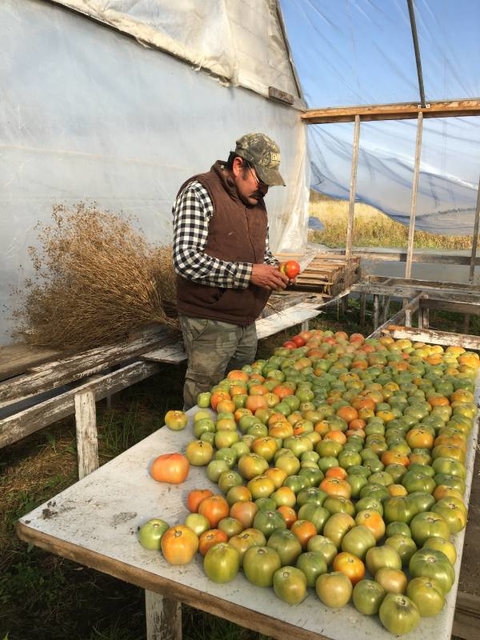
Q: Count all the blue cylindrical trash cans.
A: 0